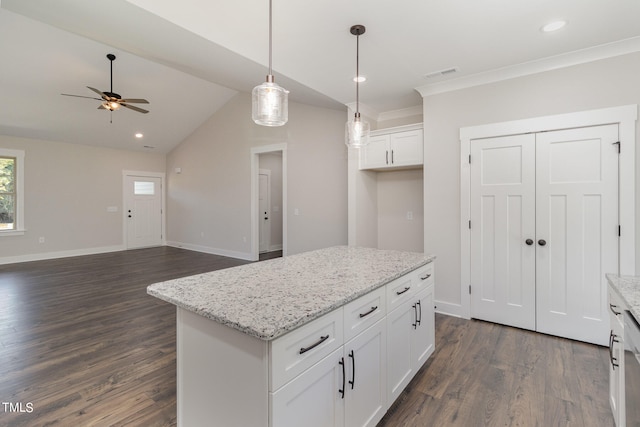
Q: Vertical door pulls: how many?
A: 8